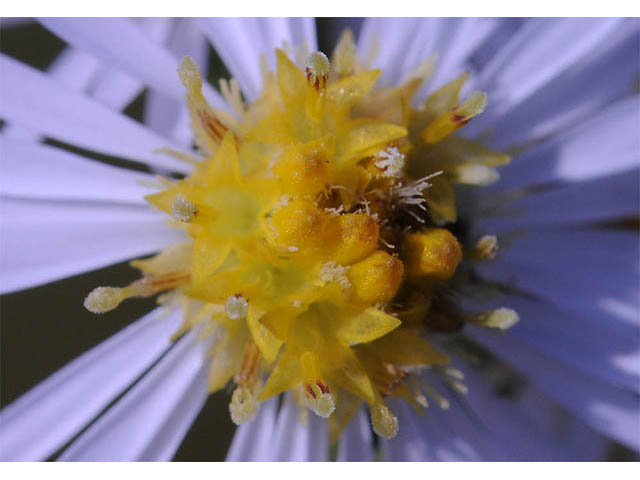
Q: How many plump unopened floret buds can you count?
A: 5